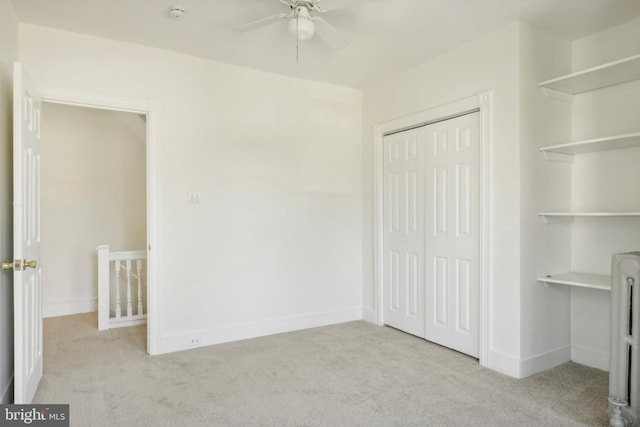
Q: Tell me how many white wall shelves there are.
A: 4